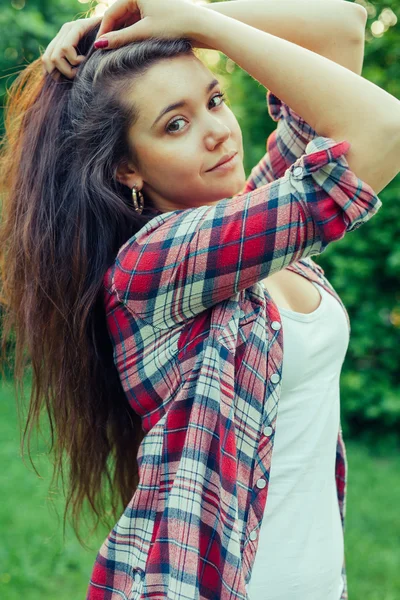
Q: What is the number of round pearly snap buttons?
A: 6